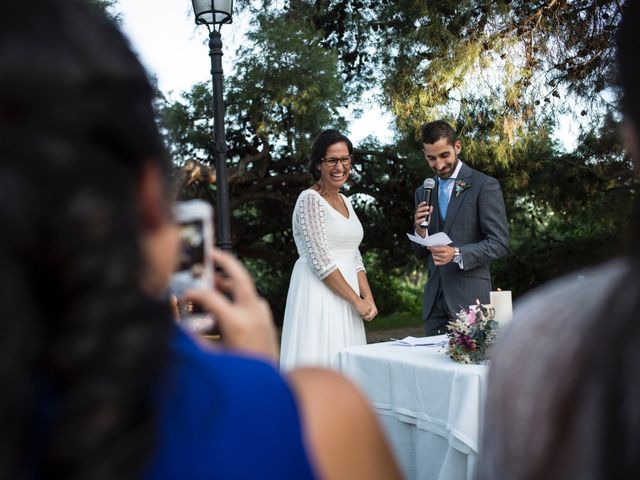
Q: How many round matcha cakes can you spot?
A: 0